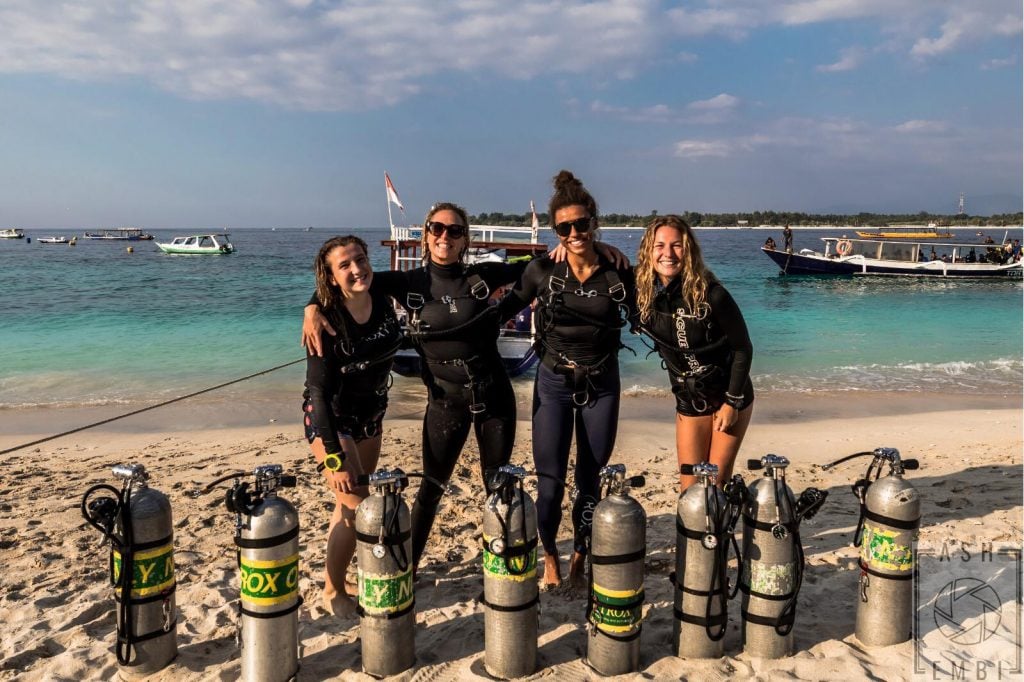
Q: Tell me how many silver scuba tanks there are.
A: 8